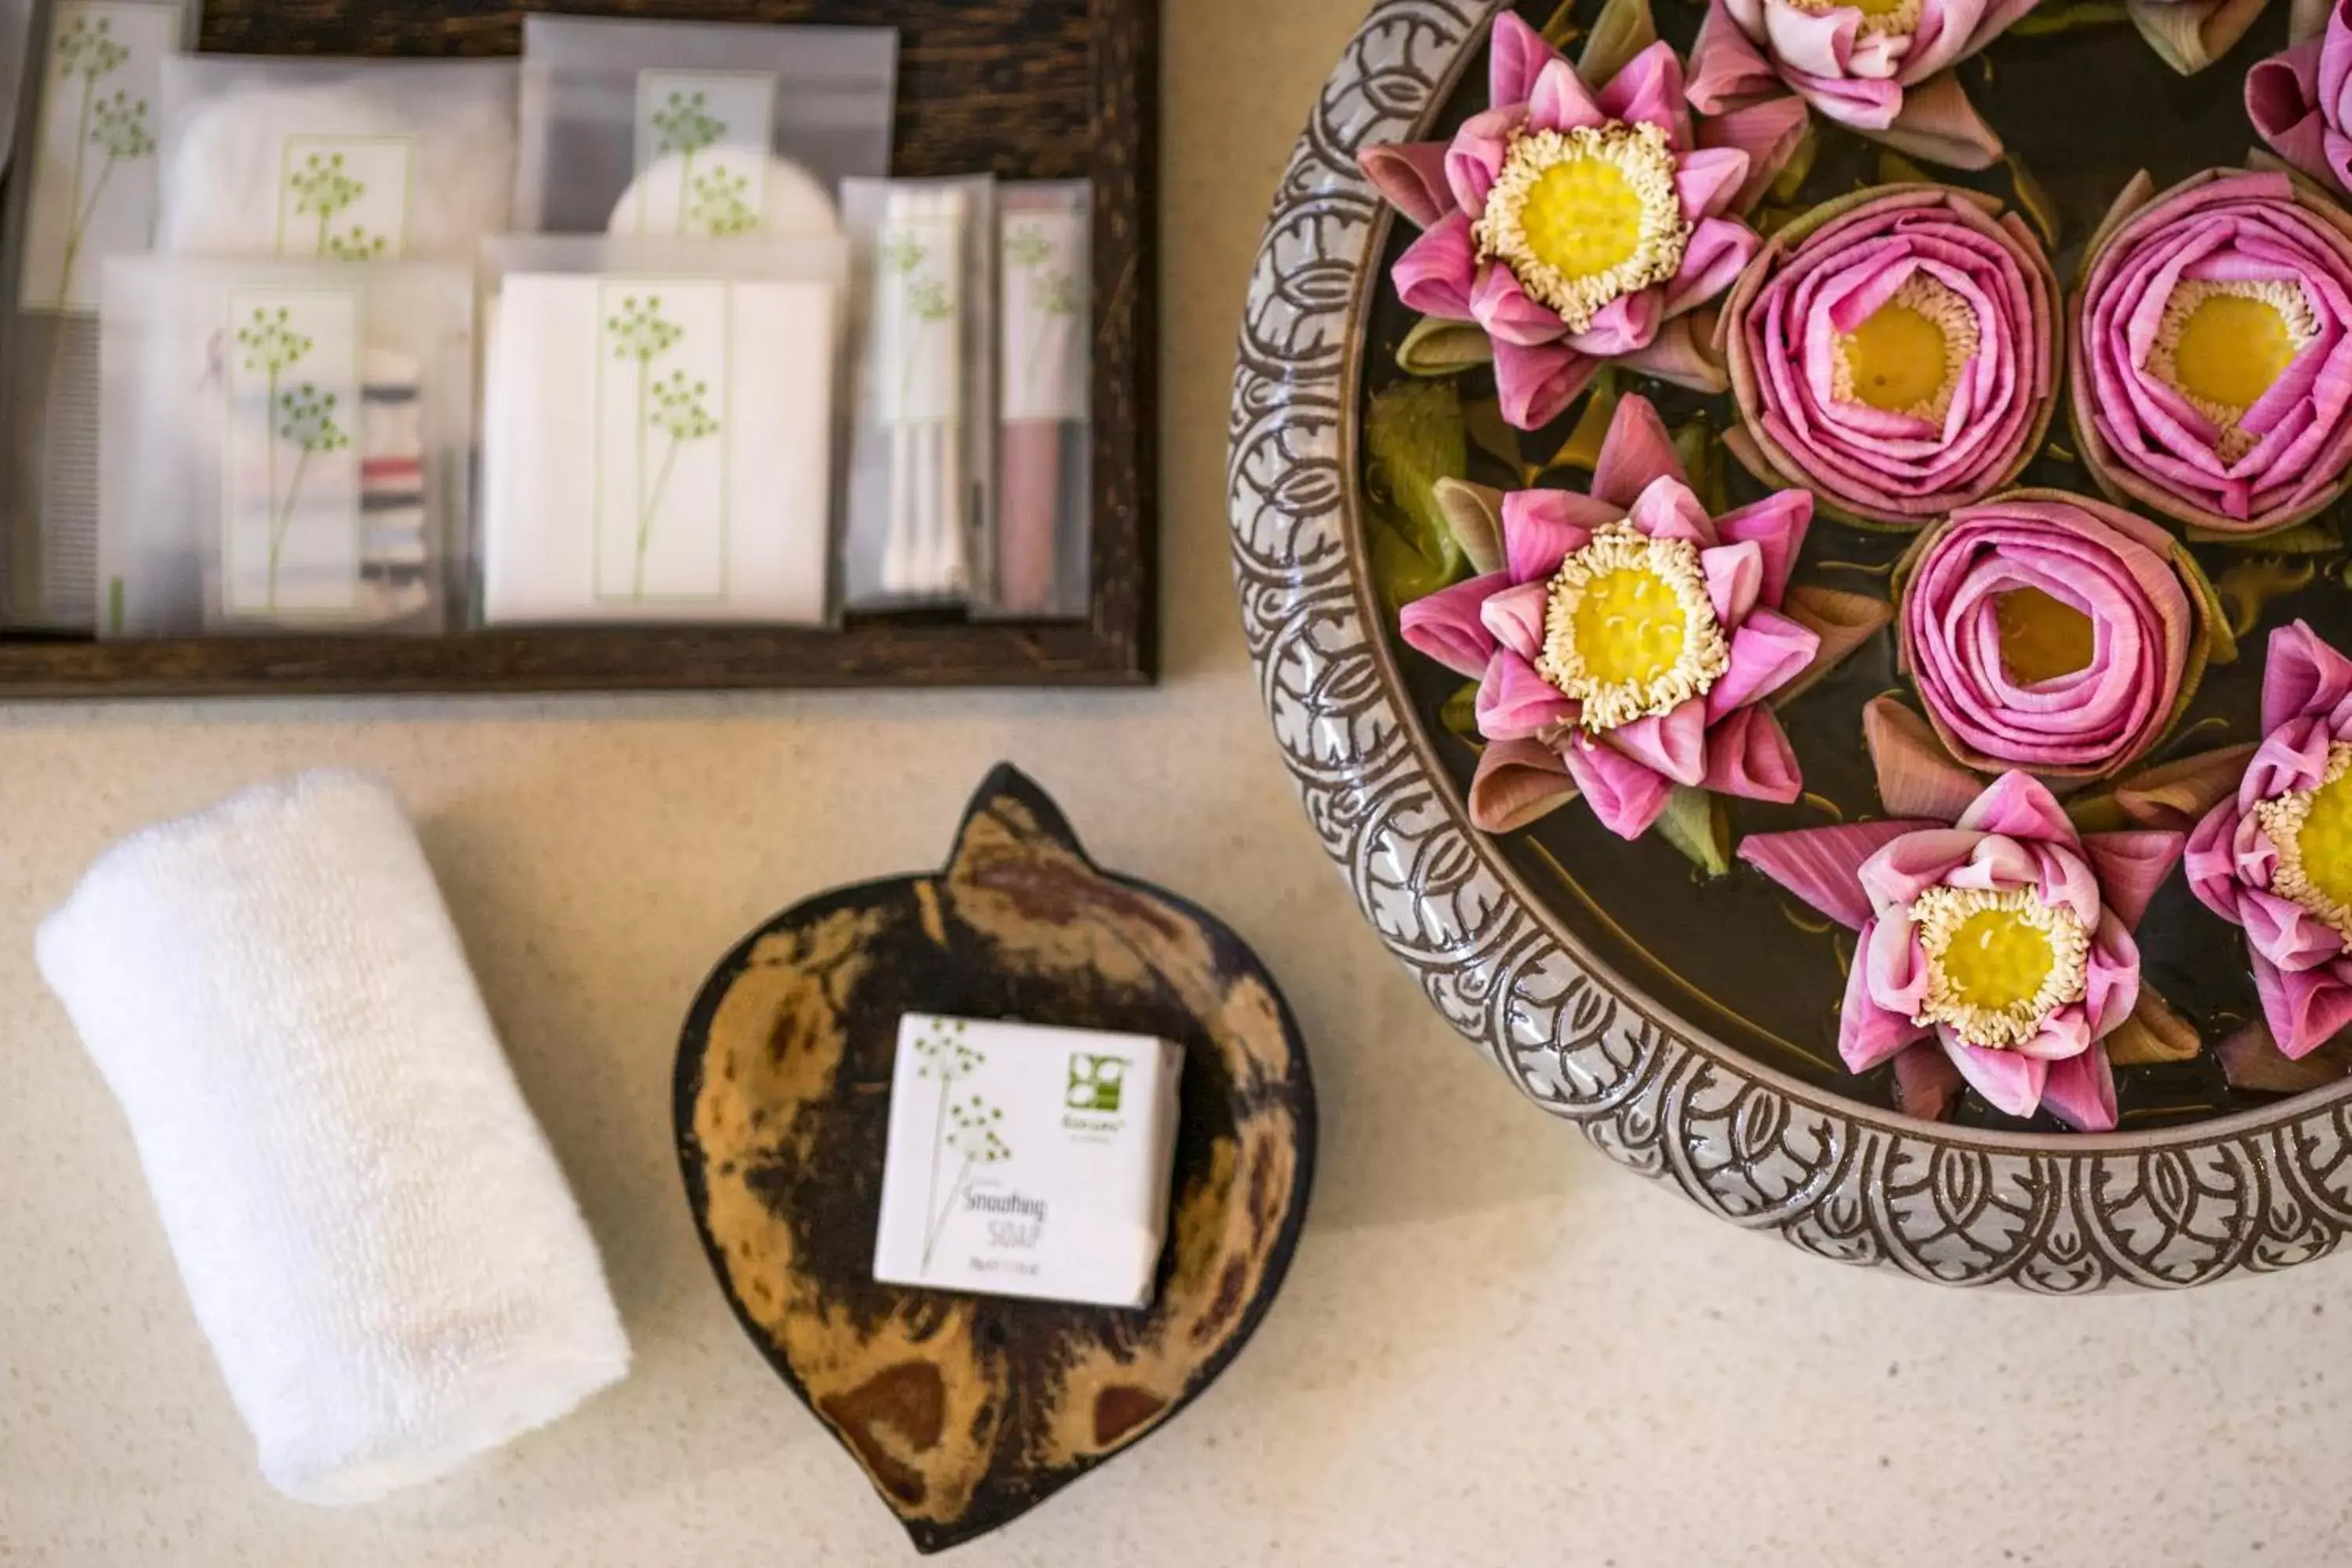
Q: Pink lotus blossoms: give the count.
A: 9